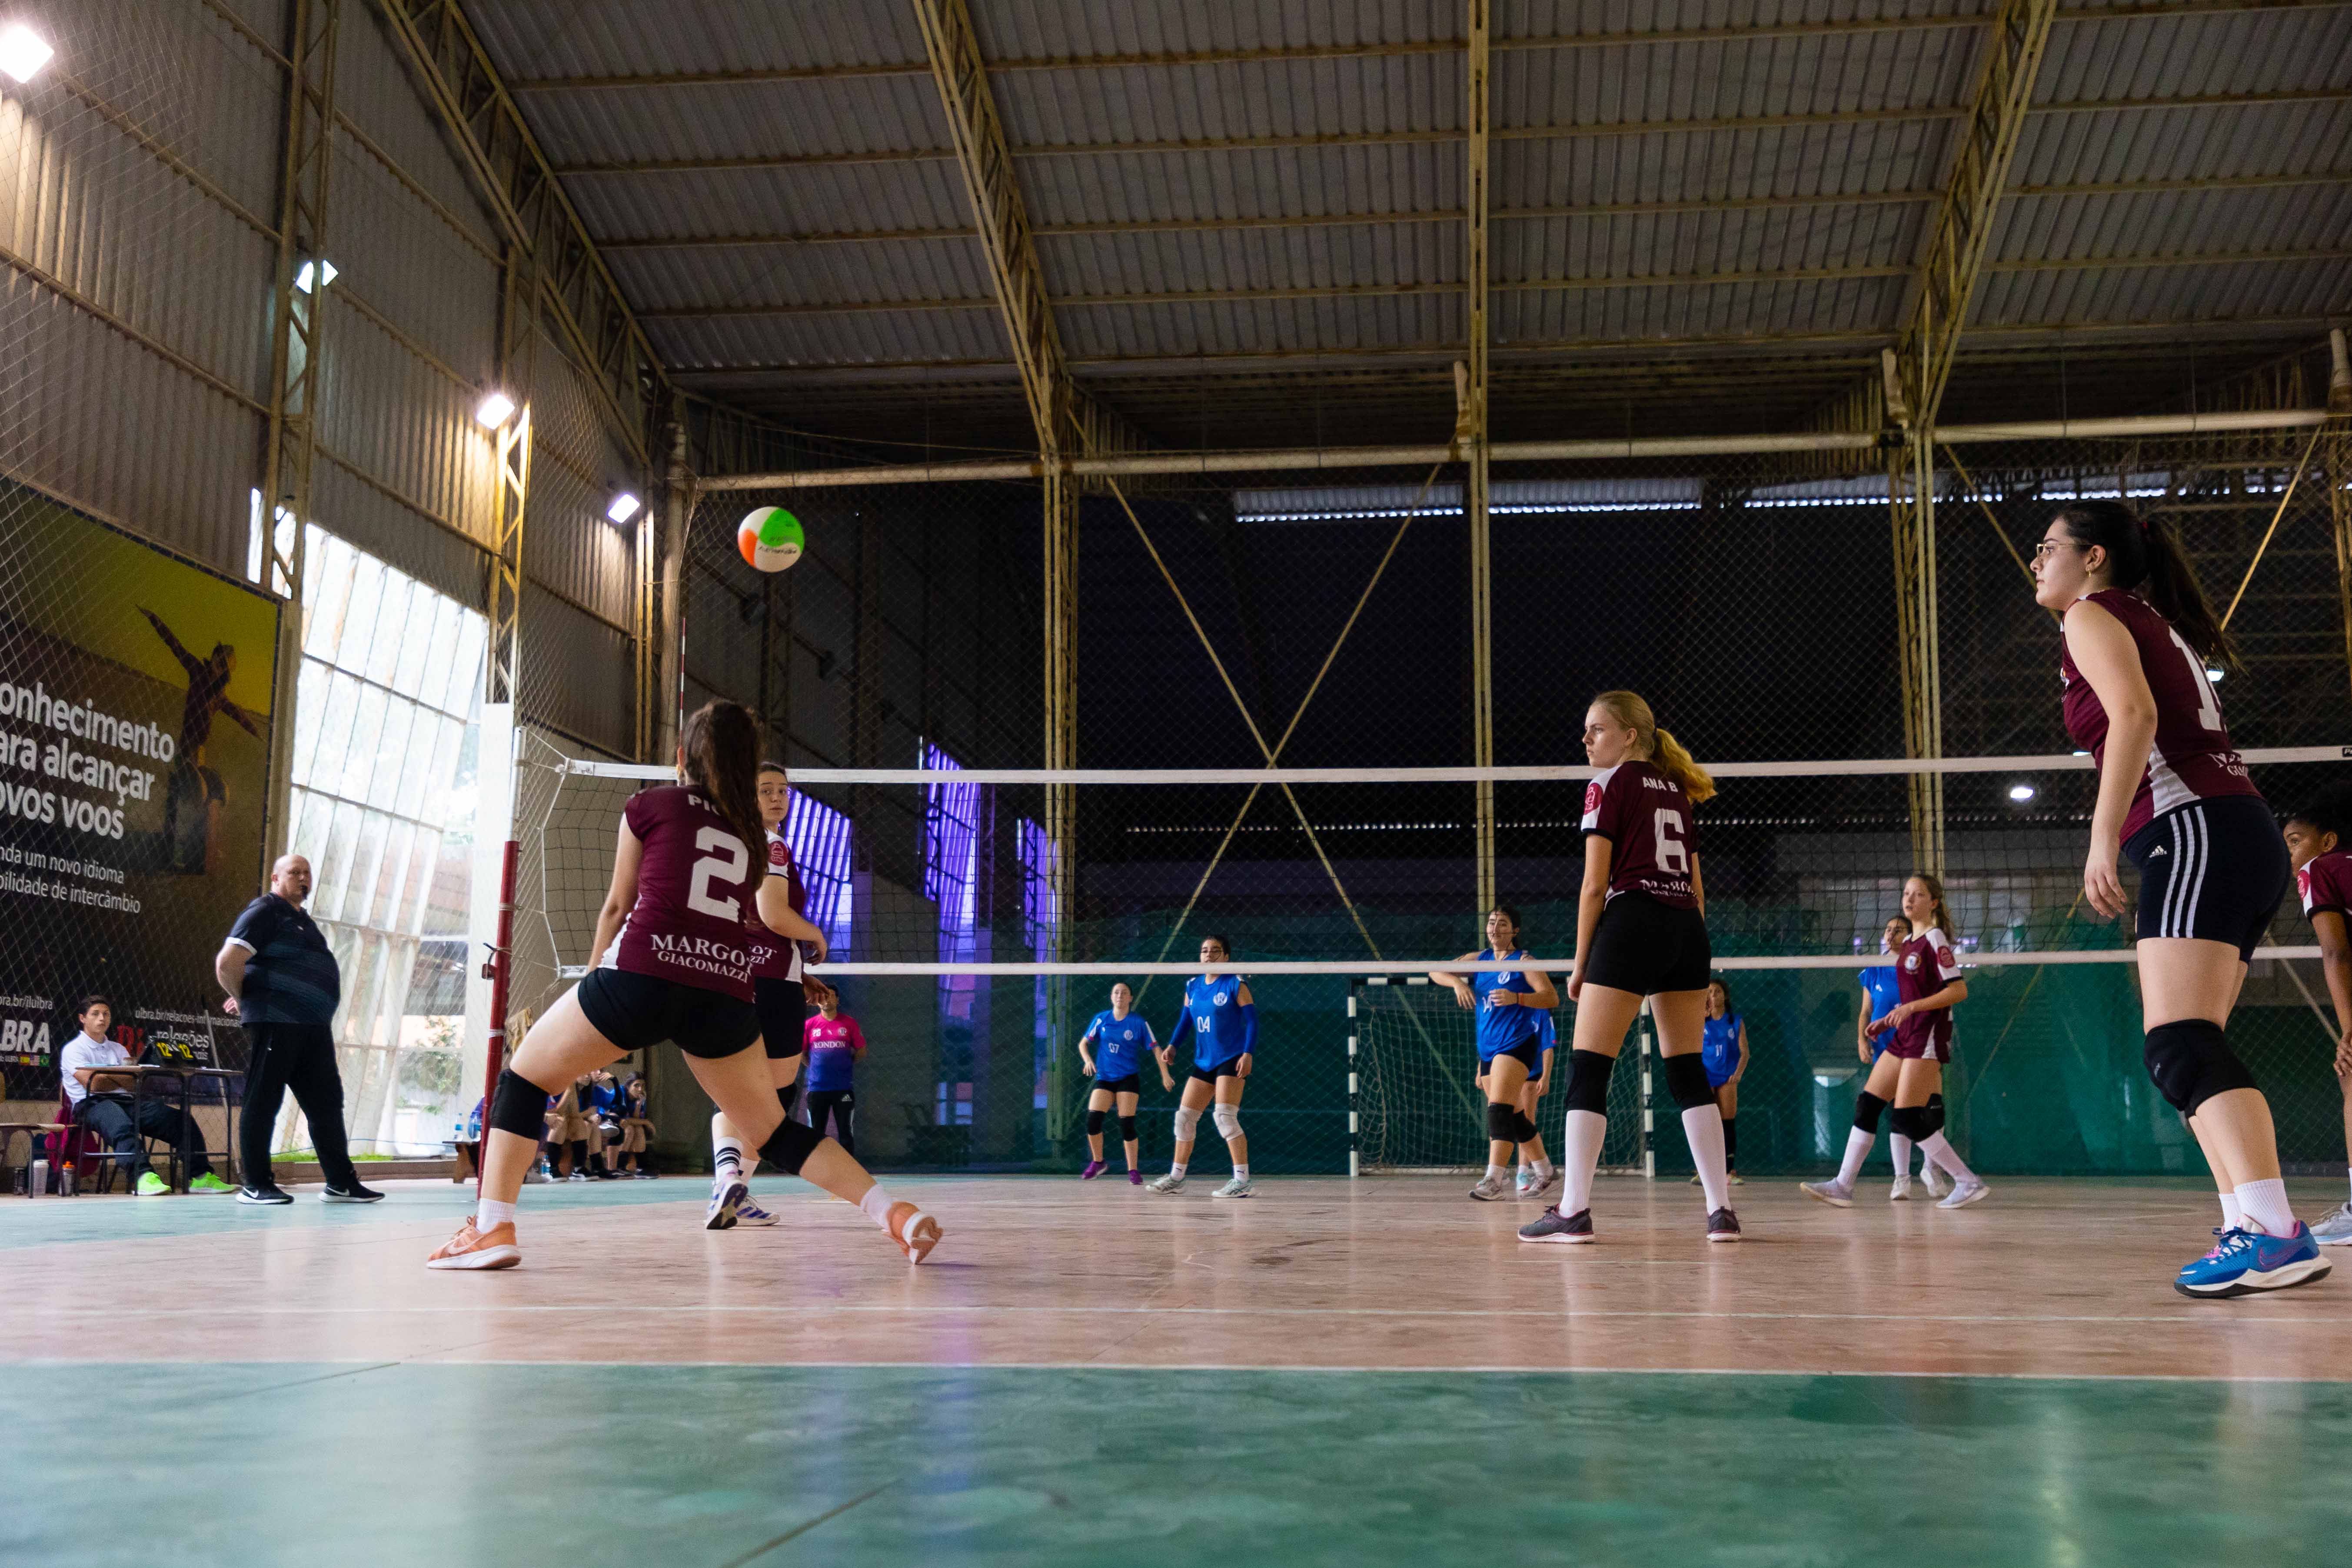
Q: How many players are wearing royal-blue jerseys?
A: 6